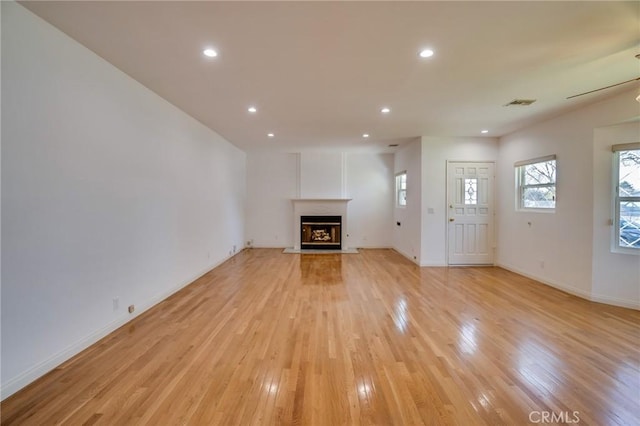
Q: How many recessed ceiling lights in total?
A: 7